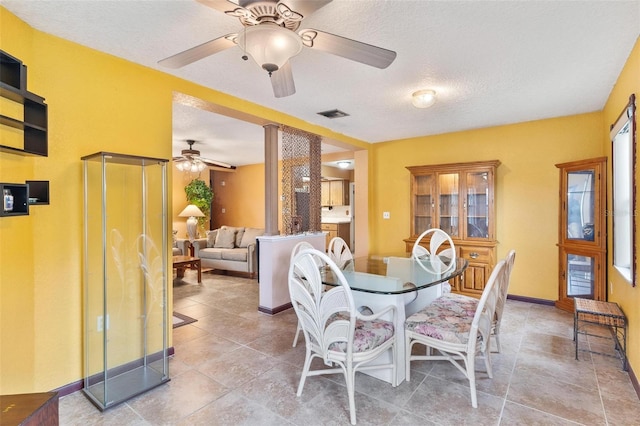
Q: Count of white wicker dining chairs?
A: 6